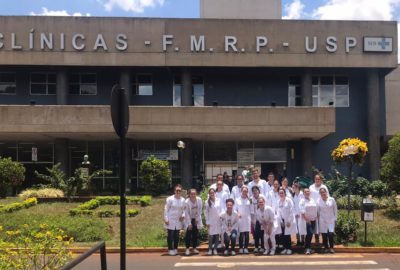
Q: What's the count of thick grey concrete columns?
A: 5